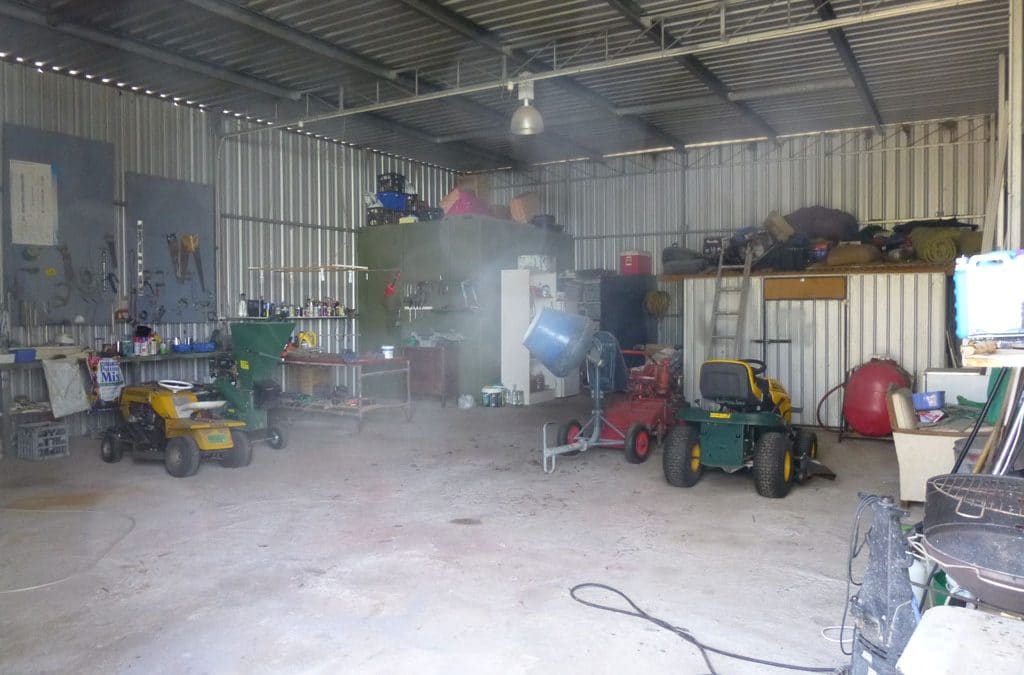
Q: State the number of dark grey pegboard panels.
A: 2